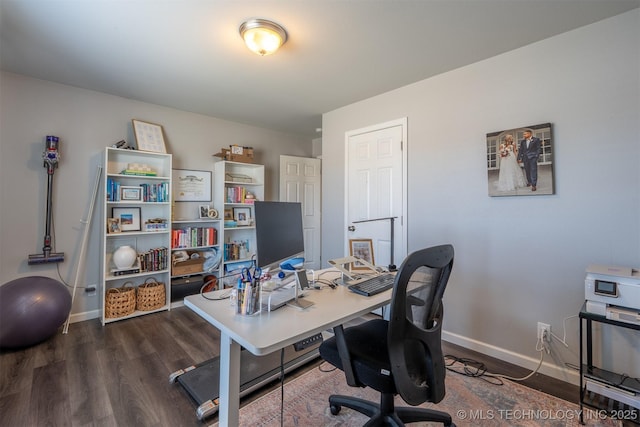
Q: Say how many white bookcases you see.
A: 3